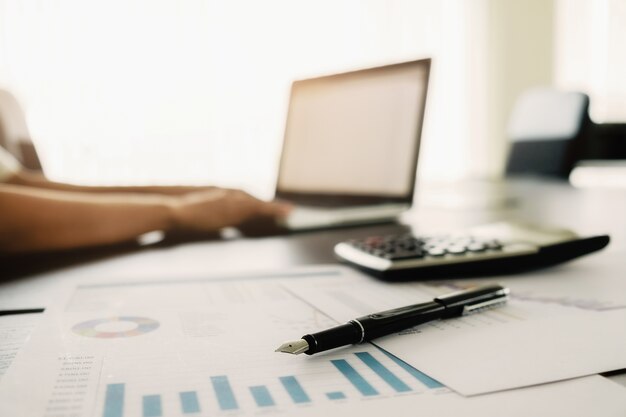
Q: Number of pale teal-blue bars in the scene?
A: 10